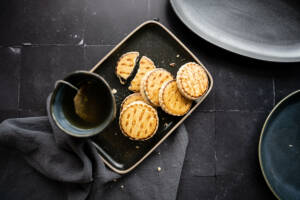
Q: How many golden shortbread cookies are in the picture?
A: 6